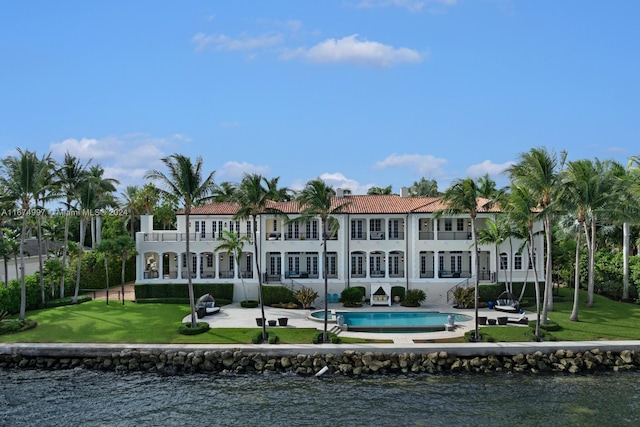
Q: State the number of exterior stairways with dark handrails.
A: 2